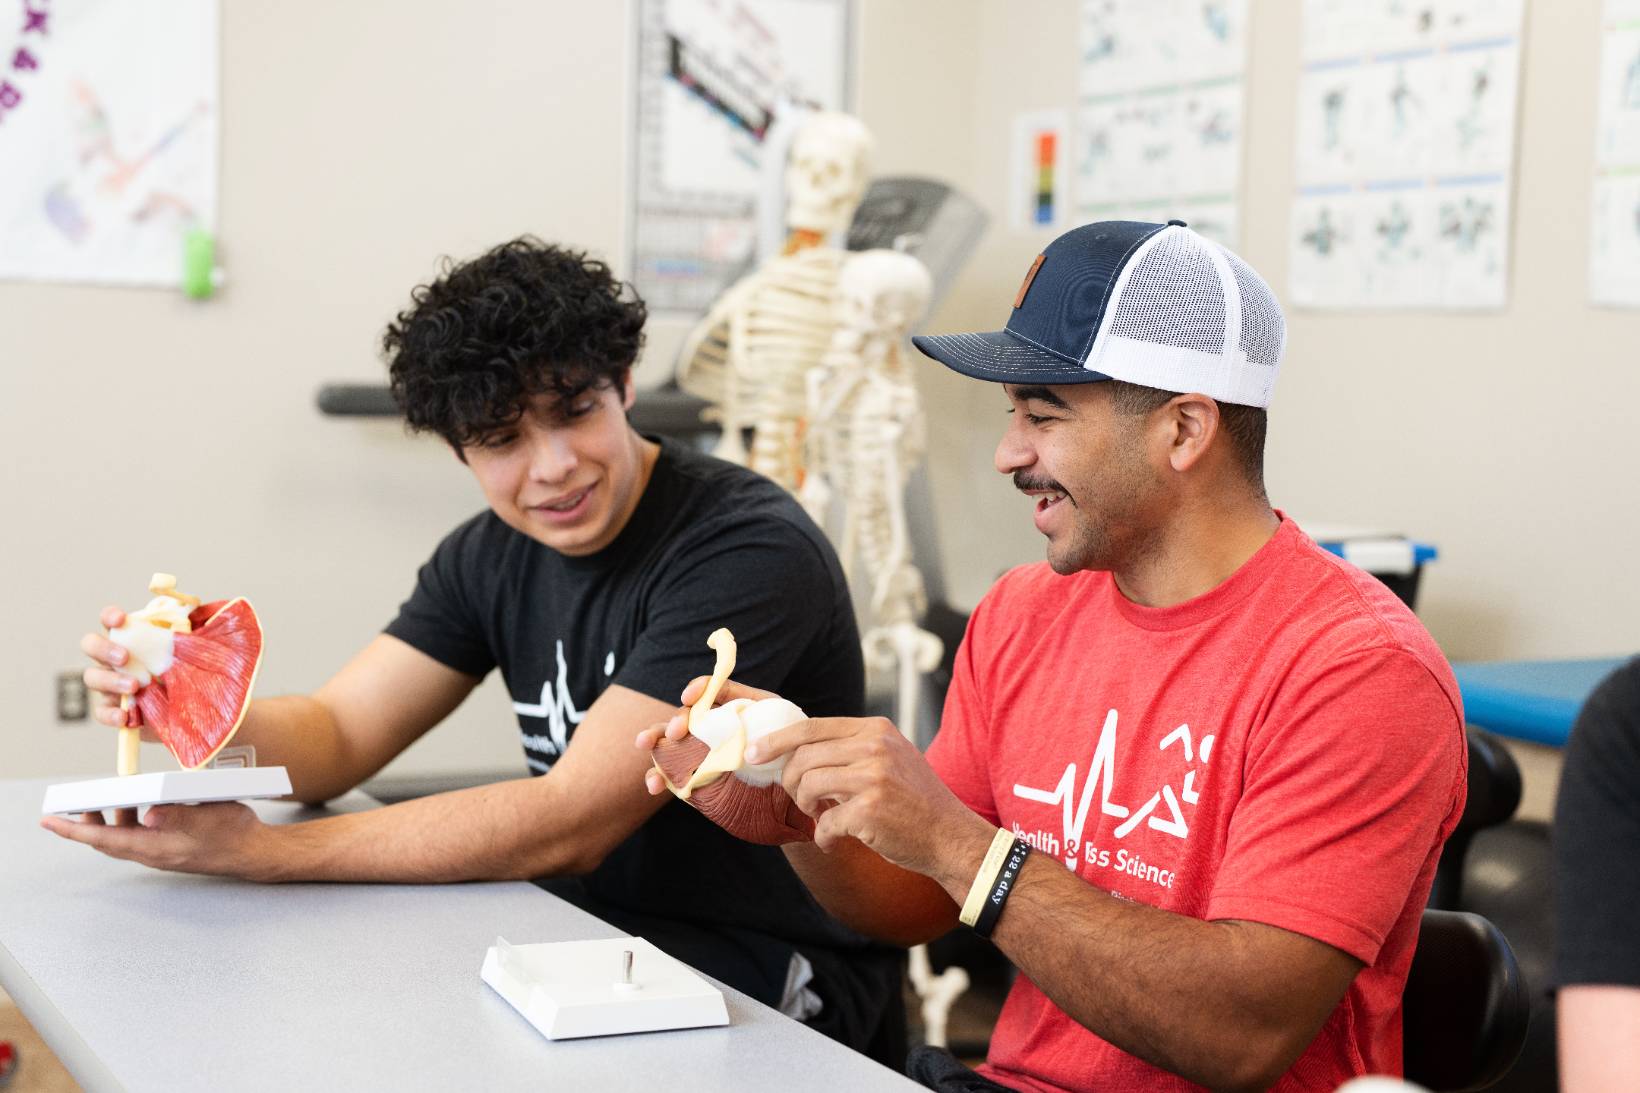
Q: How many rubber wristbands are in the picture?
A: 2